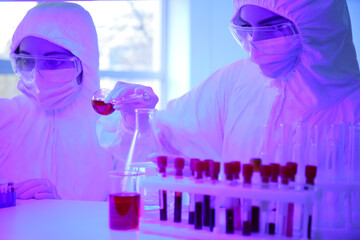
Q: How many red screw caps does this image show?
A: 14